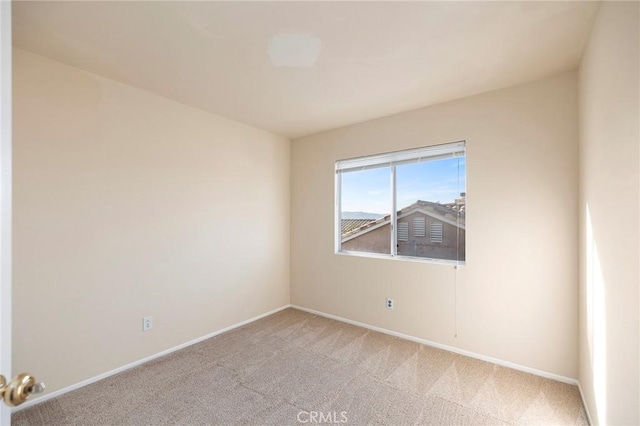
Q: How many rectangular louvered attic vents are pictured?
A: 3